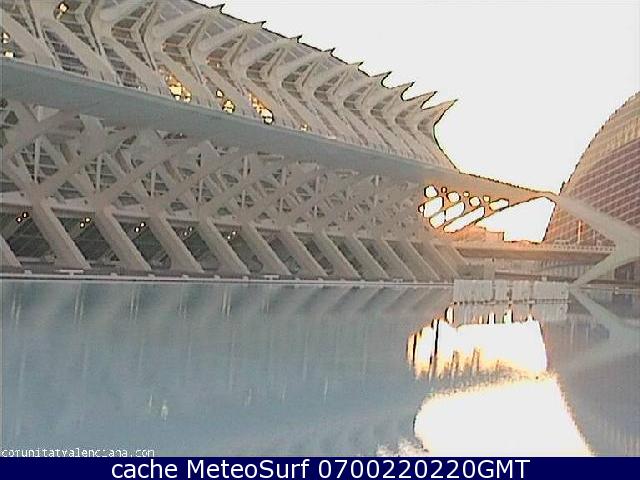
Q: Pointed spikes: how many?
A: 9